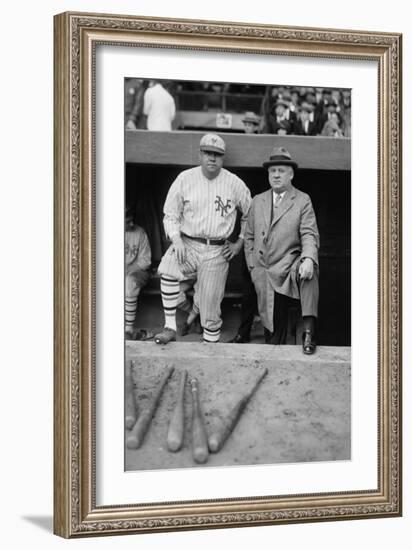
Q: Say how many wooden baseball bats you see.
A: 5